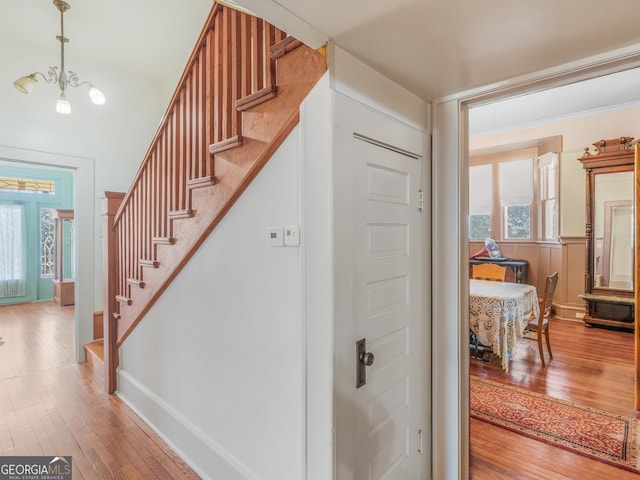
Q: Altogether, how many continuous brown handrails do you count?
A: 1